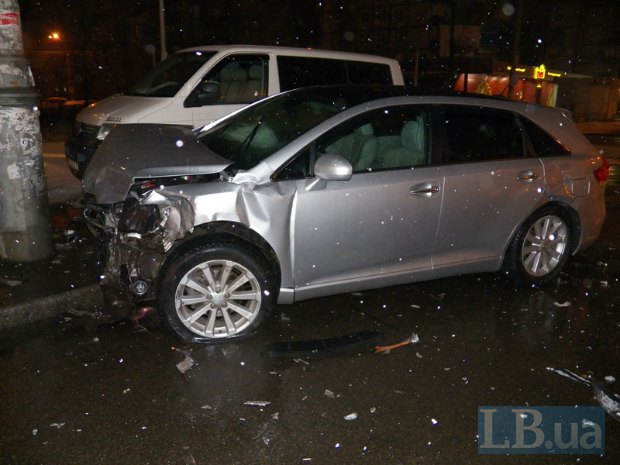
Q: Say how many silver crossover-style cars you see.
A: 1